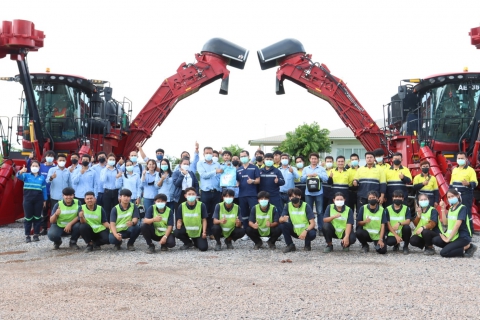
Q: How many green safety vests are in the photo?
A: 13